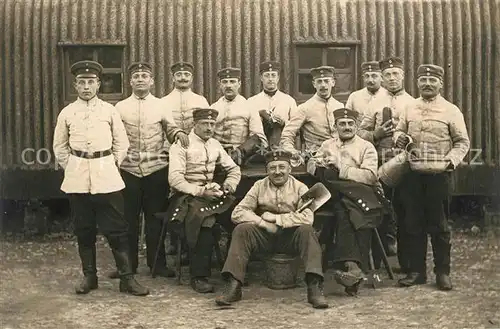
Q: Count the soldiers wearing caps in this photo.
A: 12